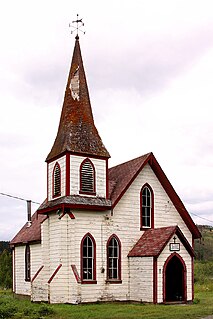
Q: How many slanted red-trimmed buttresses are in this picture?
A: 3